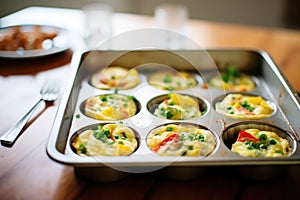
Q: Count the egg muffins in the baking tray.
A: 9